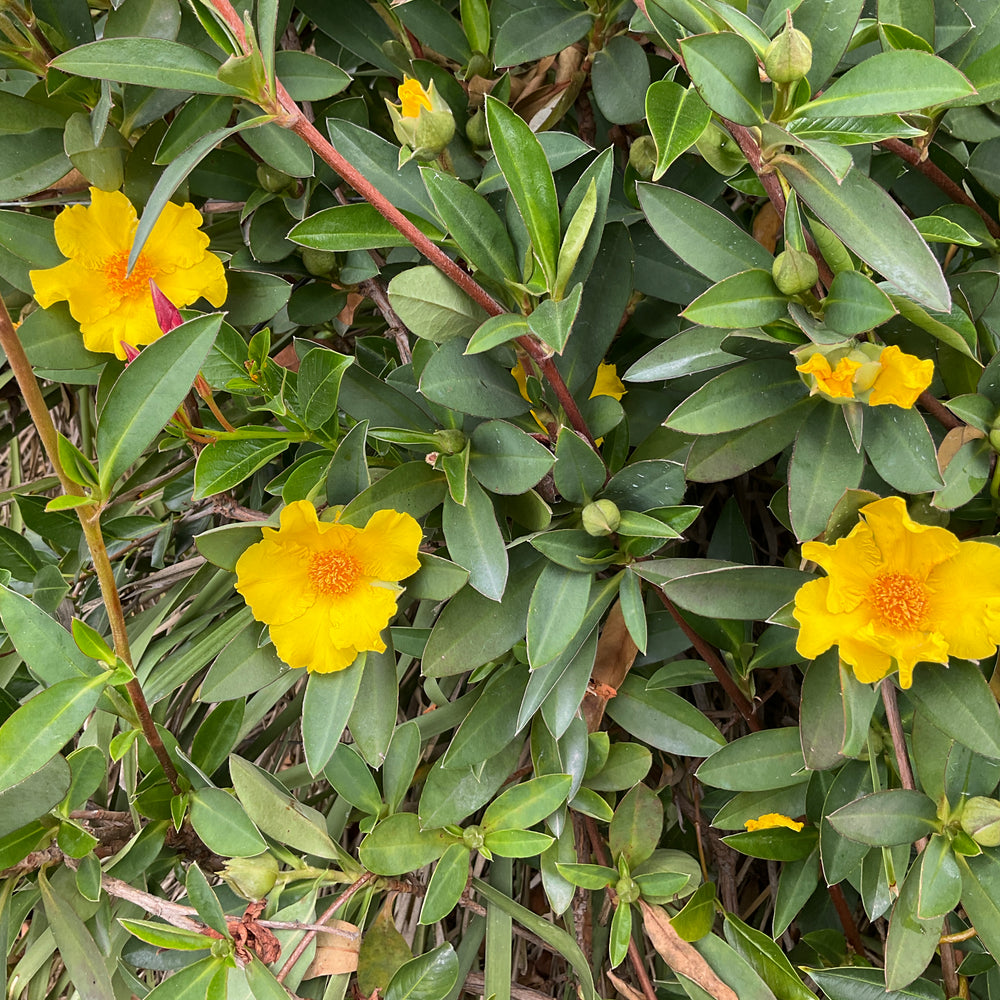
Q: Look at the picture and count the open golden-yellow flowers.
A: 3